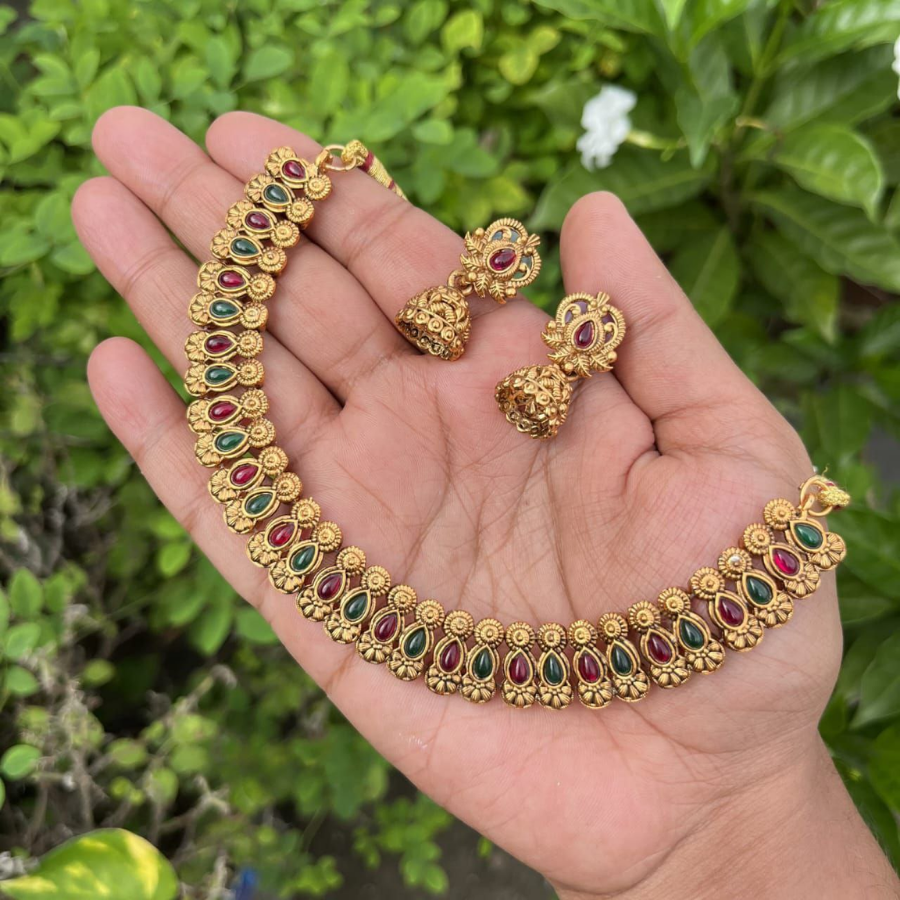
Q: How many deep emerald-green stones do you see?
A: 15